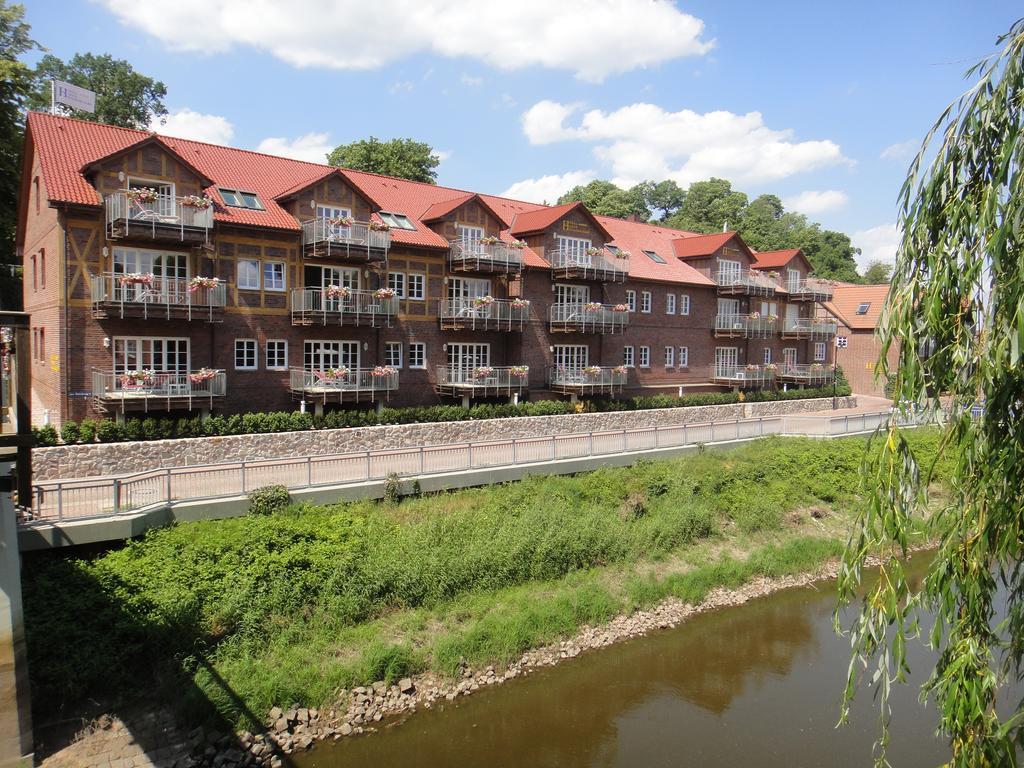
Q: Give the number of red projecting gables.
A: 6